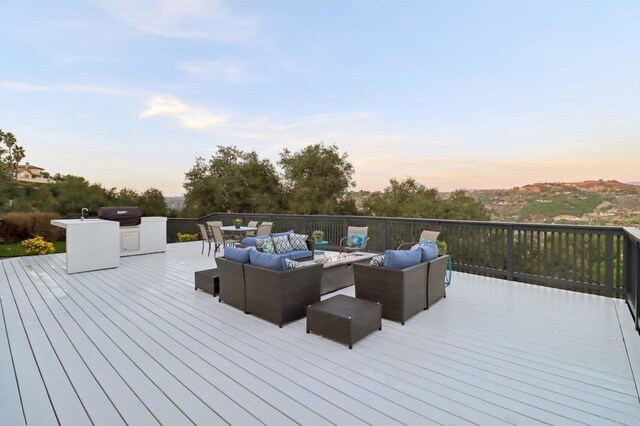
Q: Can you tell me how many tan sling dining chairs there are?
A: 6